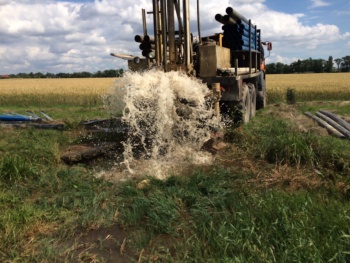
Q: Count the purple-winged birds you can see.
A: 0